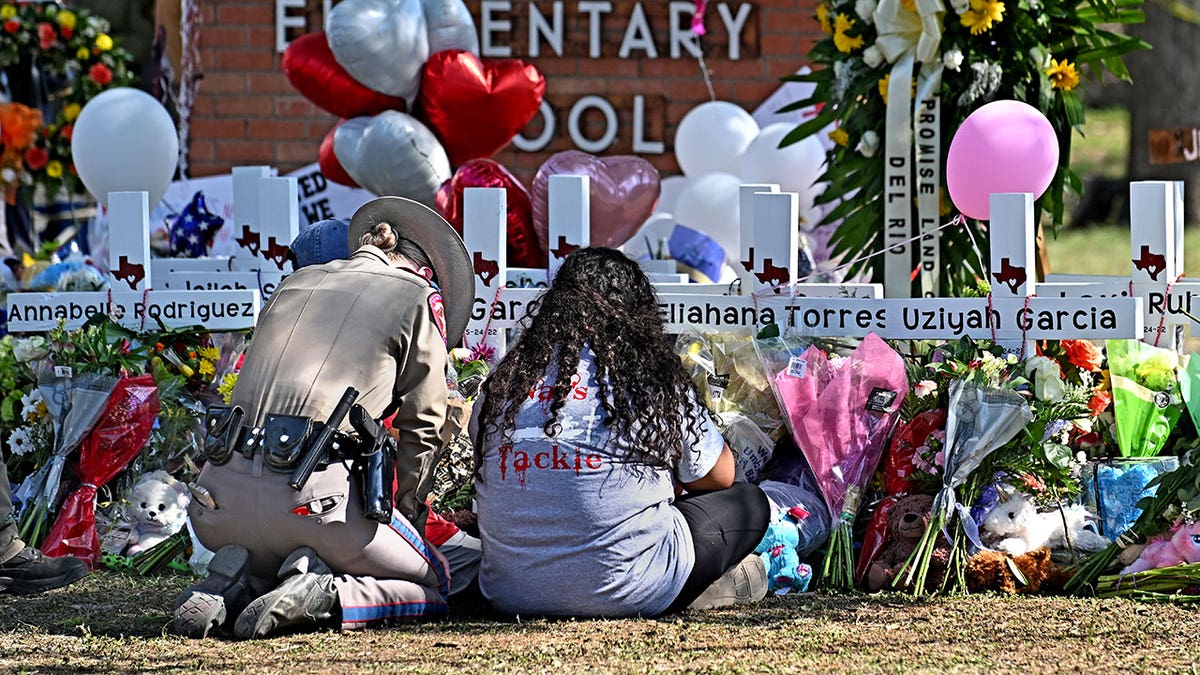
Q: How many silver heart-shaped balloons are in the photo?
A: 3